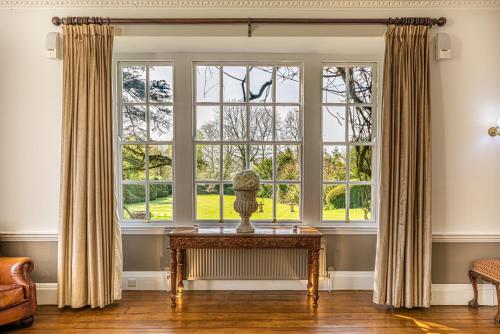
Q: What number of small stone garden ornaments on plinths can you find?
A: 2